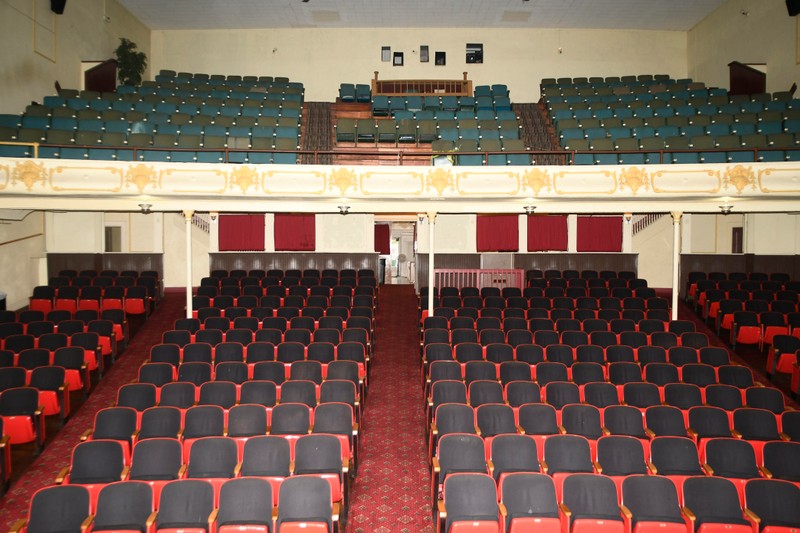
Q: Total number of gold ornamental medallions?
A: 8